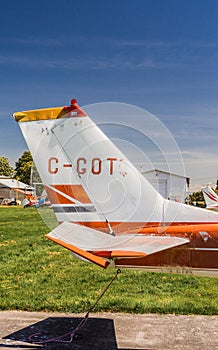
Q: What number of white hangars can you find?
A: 1